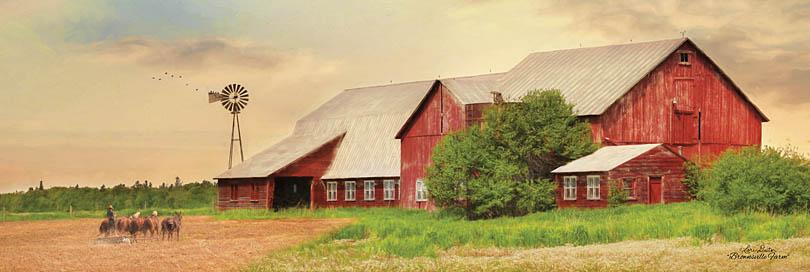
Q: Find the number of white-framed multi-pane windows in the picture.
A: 7